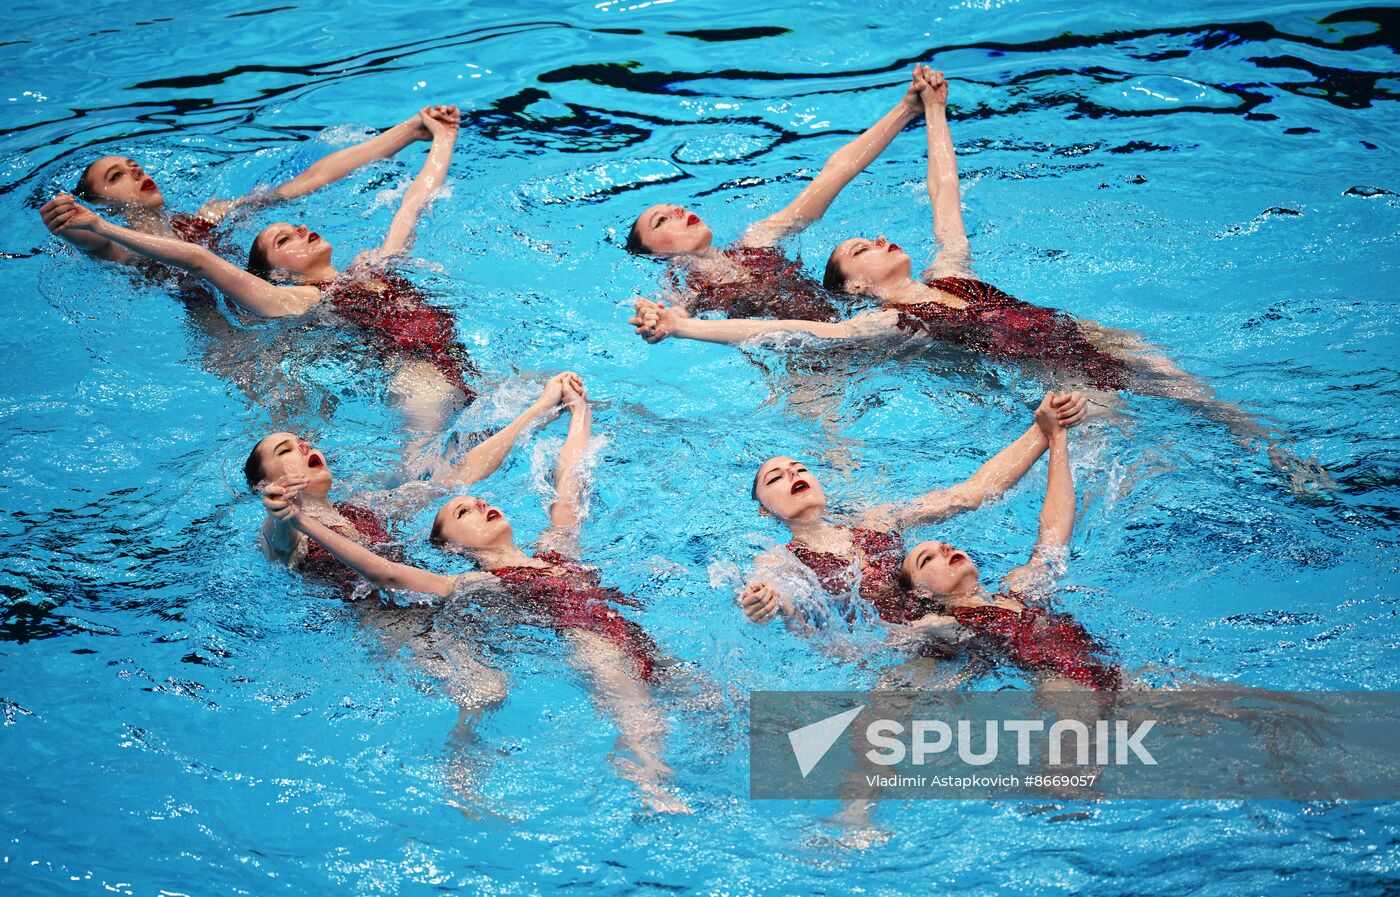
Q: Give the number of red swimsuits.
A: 8